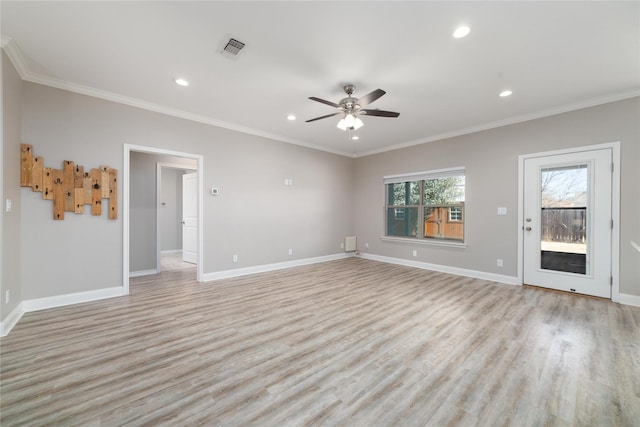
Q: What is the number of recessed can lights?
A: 5